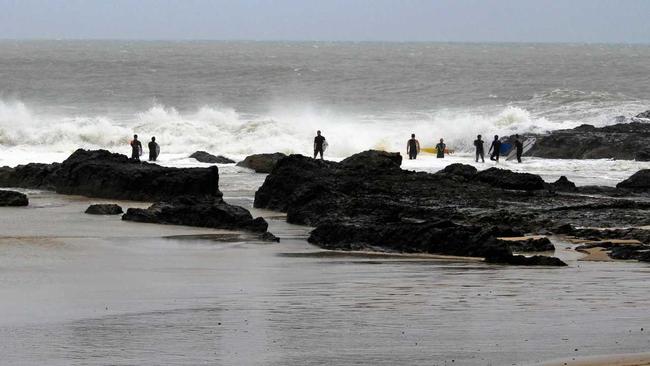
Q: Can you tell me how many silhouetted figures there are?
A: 8